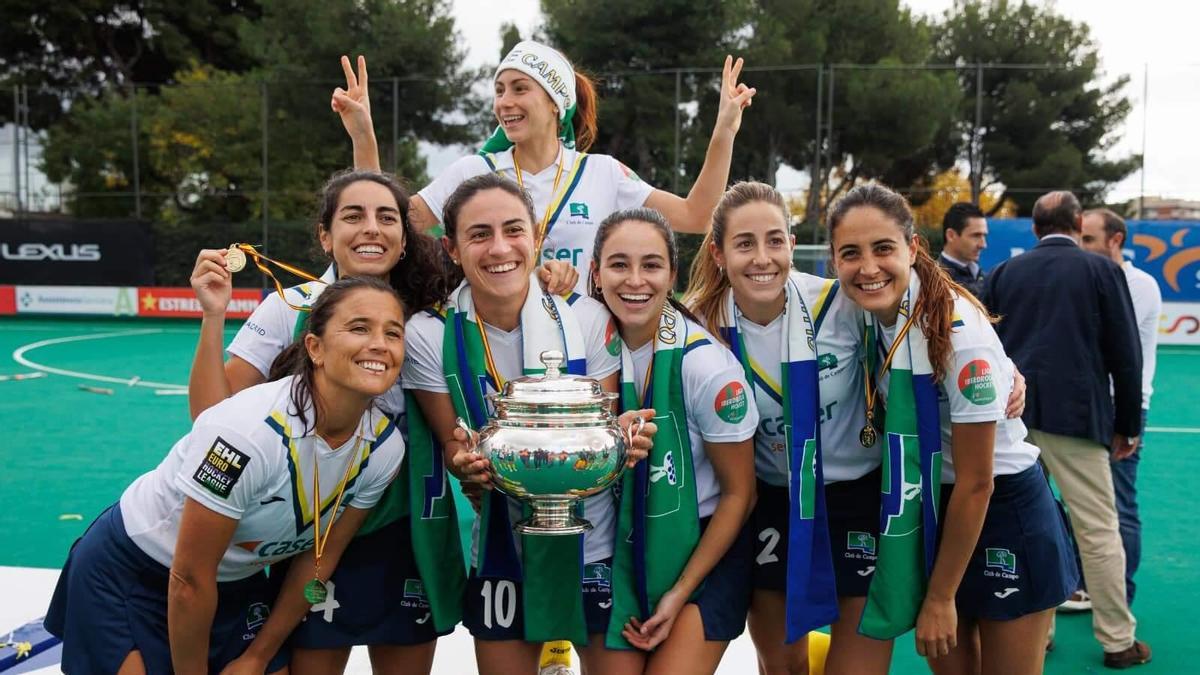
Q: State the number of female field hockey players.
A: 7